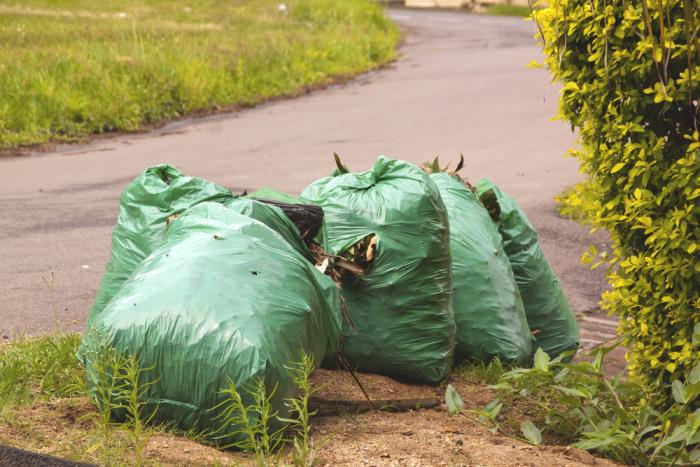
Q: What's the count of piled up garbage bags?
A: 5